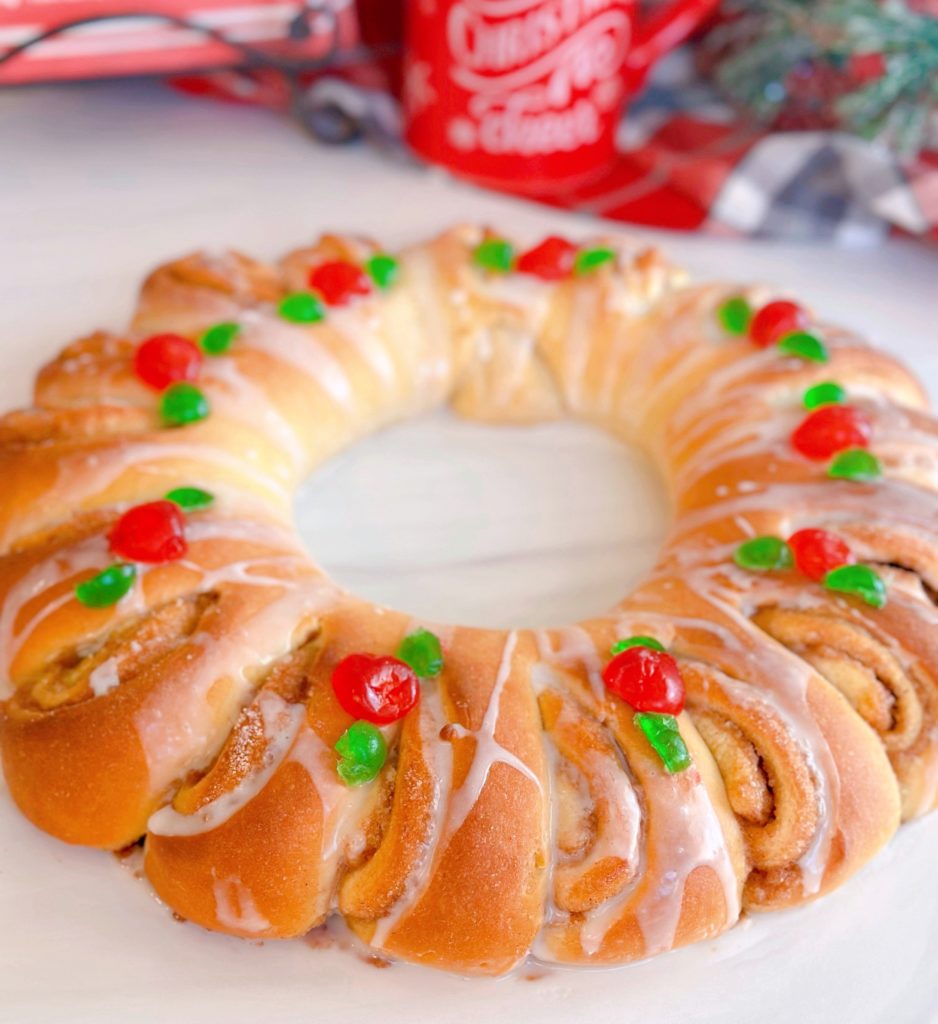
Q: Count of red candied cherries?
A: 9